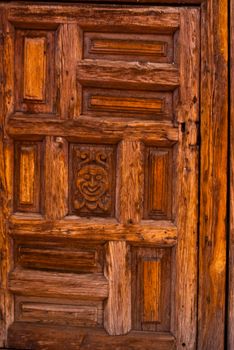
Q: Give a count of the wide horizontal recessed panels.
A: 4